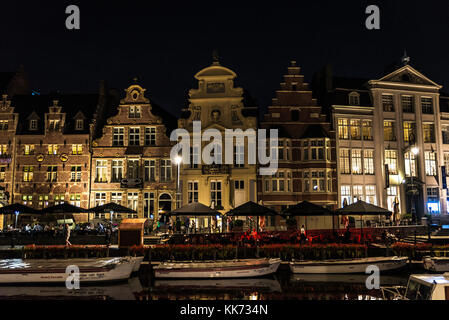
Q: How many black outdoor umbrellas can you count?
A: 7